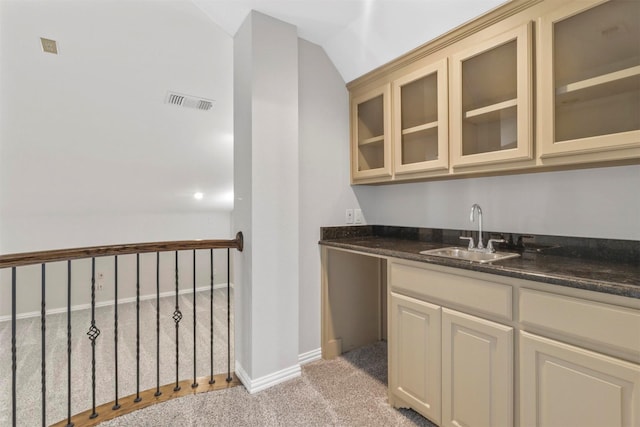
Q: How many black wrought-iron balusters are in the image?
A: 11